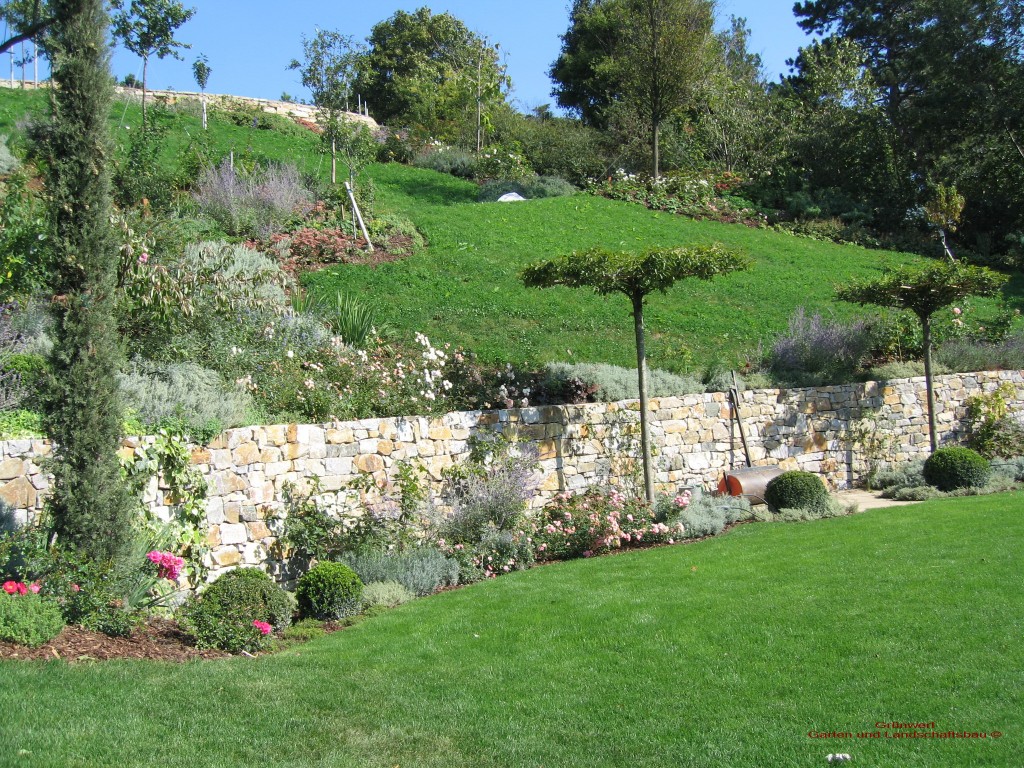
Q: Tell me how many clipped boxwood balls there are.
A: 4